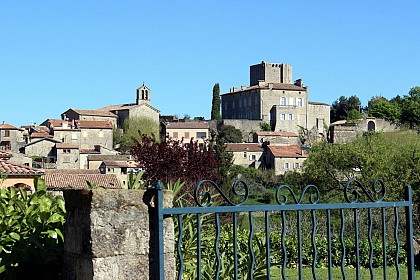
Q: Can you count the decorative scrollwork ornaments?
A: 3